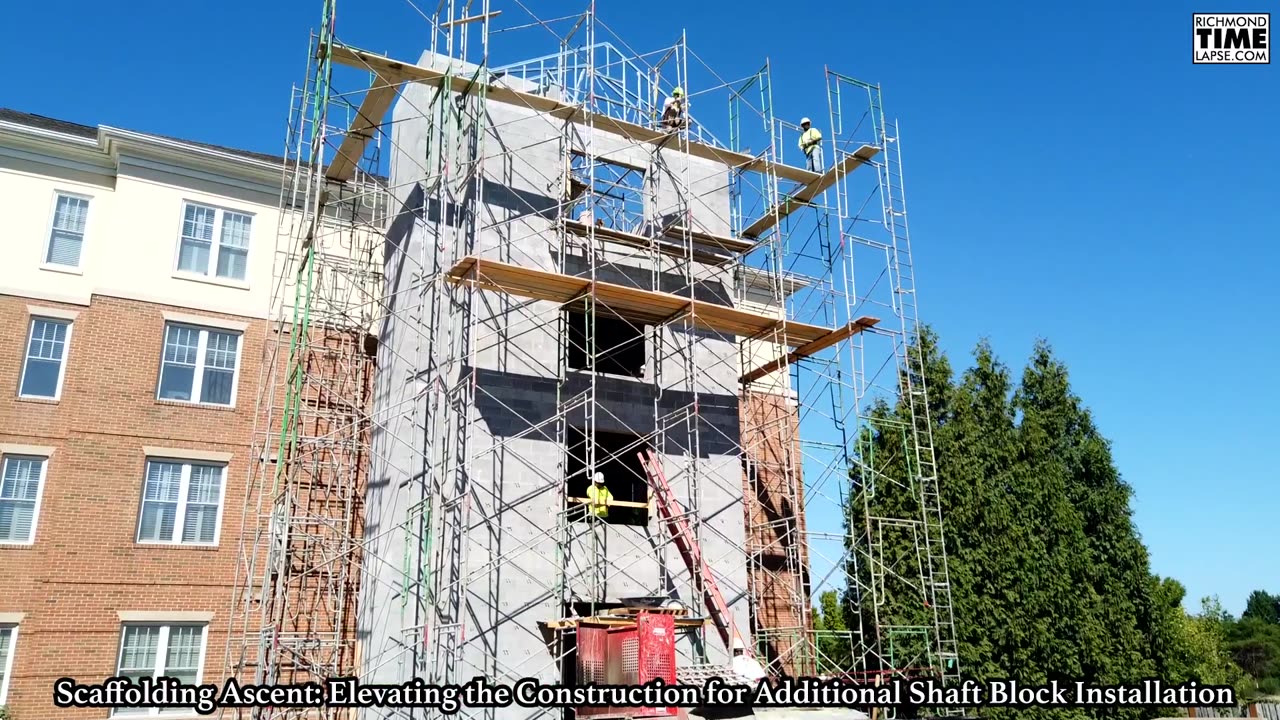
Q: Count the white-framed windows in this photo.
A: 8